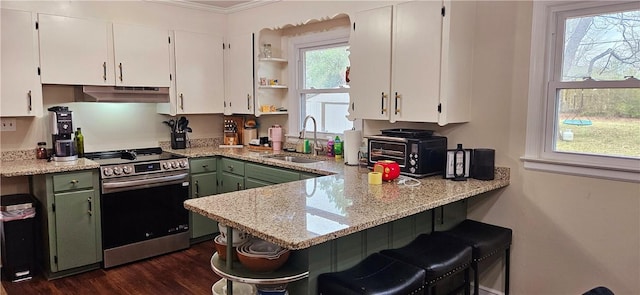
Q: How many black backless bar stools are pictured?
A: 3